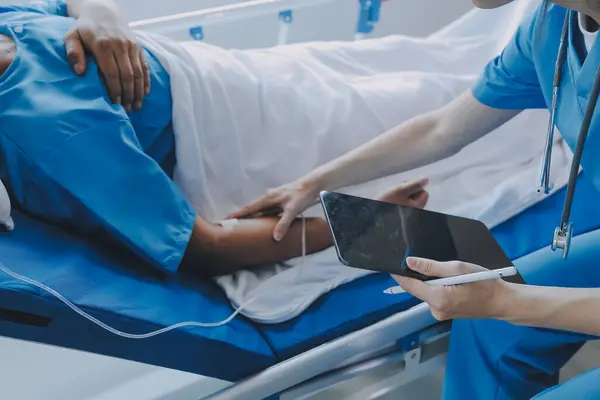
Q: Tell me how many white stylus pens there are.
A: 1